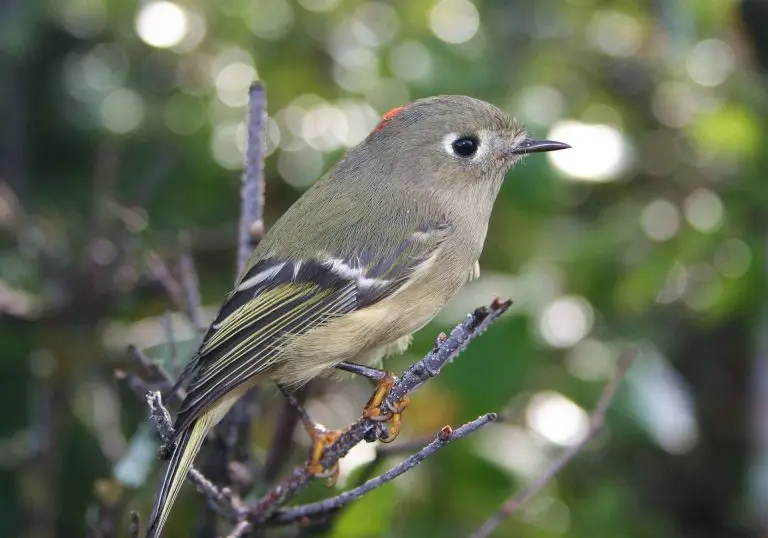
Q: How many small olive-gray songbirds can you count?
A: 1